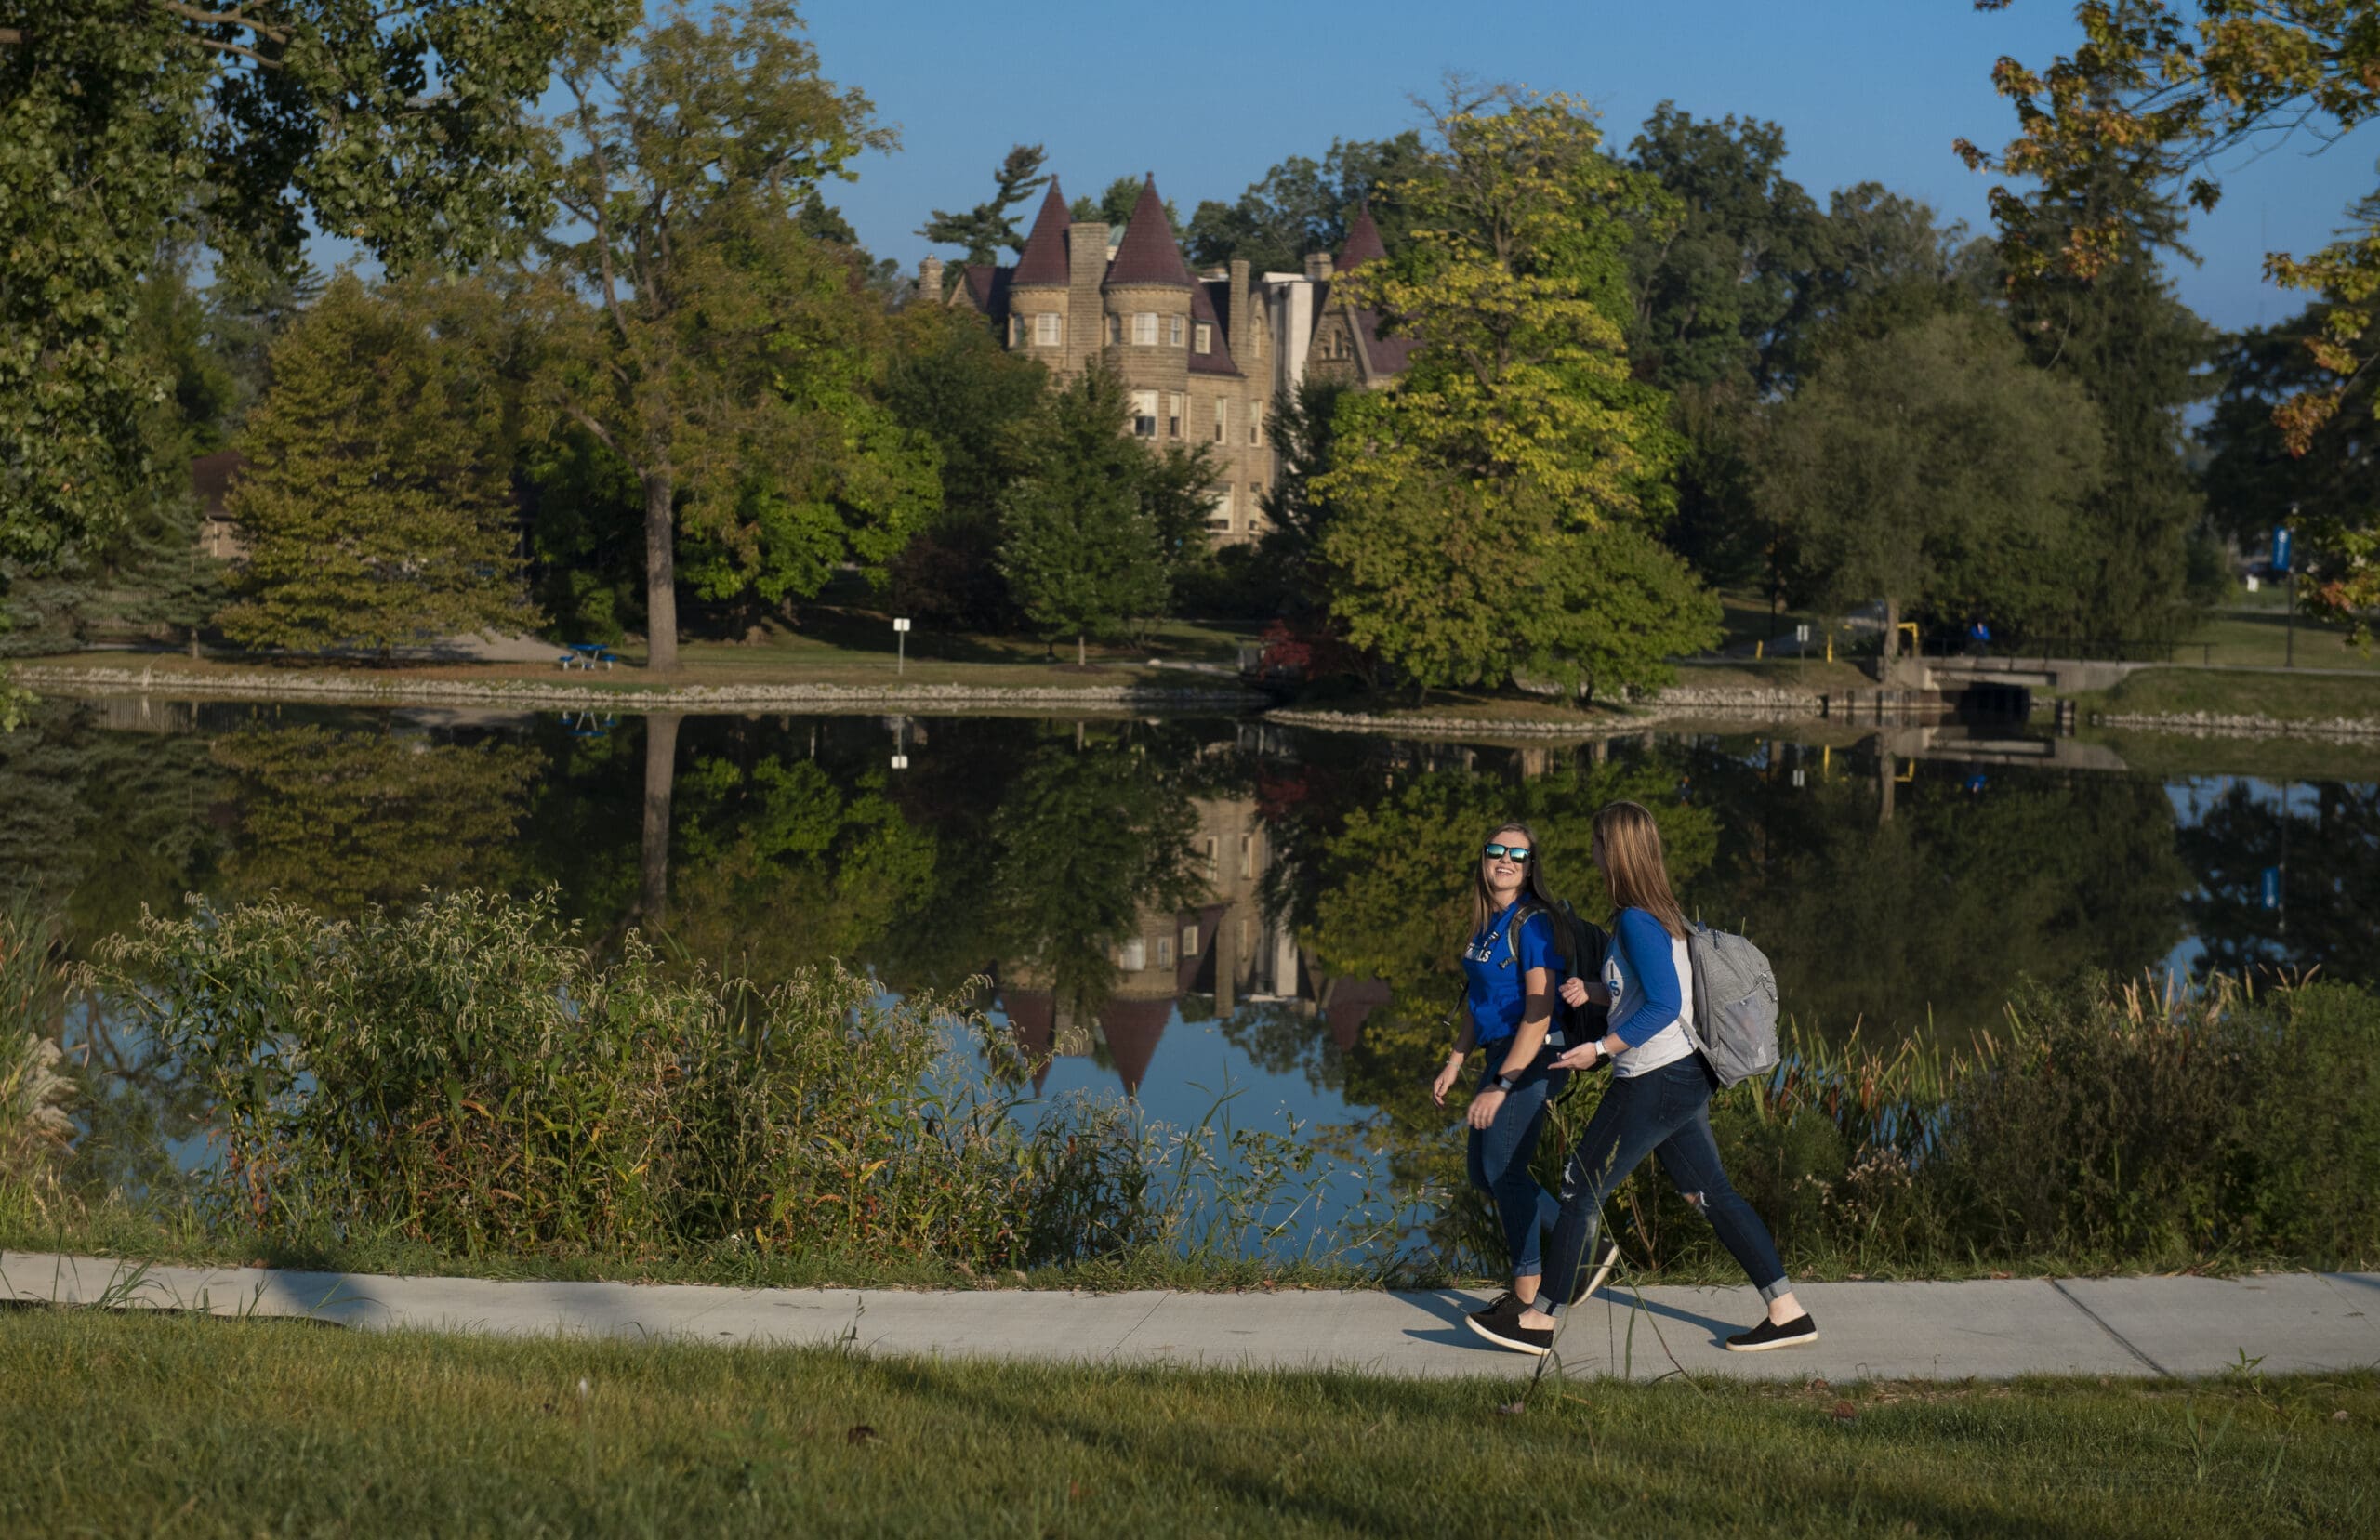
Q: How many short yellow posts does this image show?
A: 2